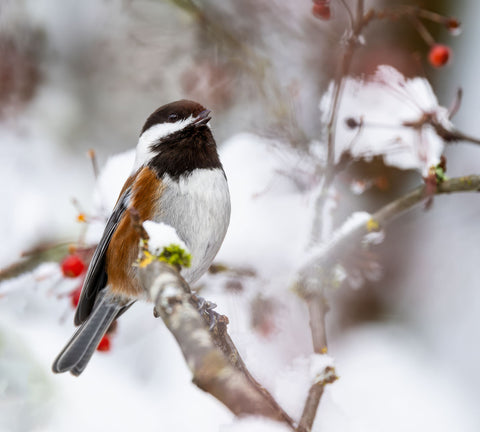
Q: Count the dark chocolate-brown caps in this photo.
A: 1